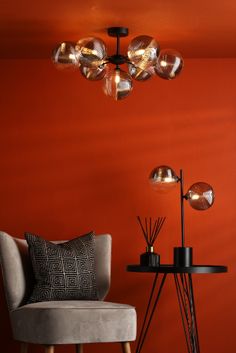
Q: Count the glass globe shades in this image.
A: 9